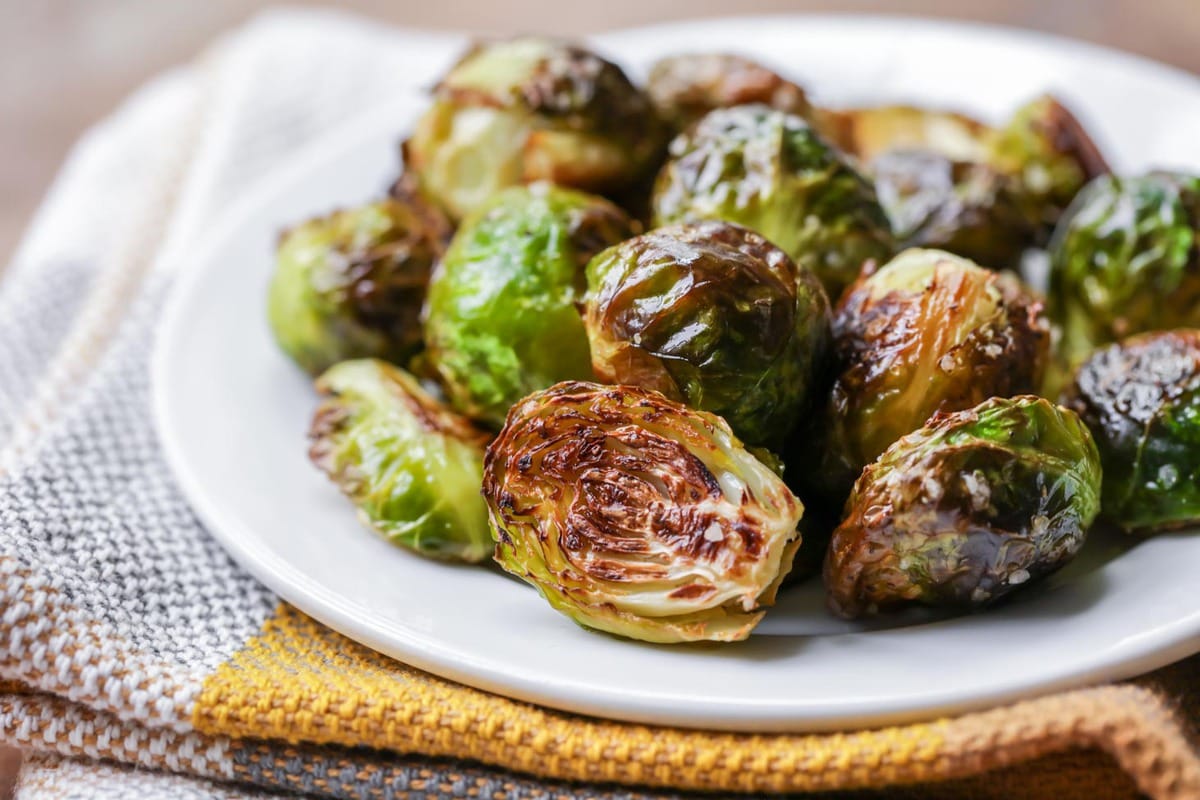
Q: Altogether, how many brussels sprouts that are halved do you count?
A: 1